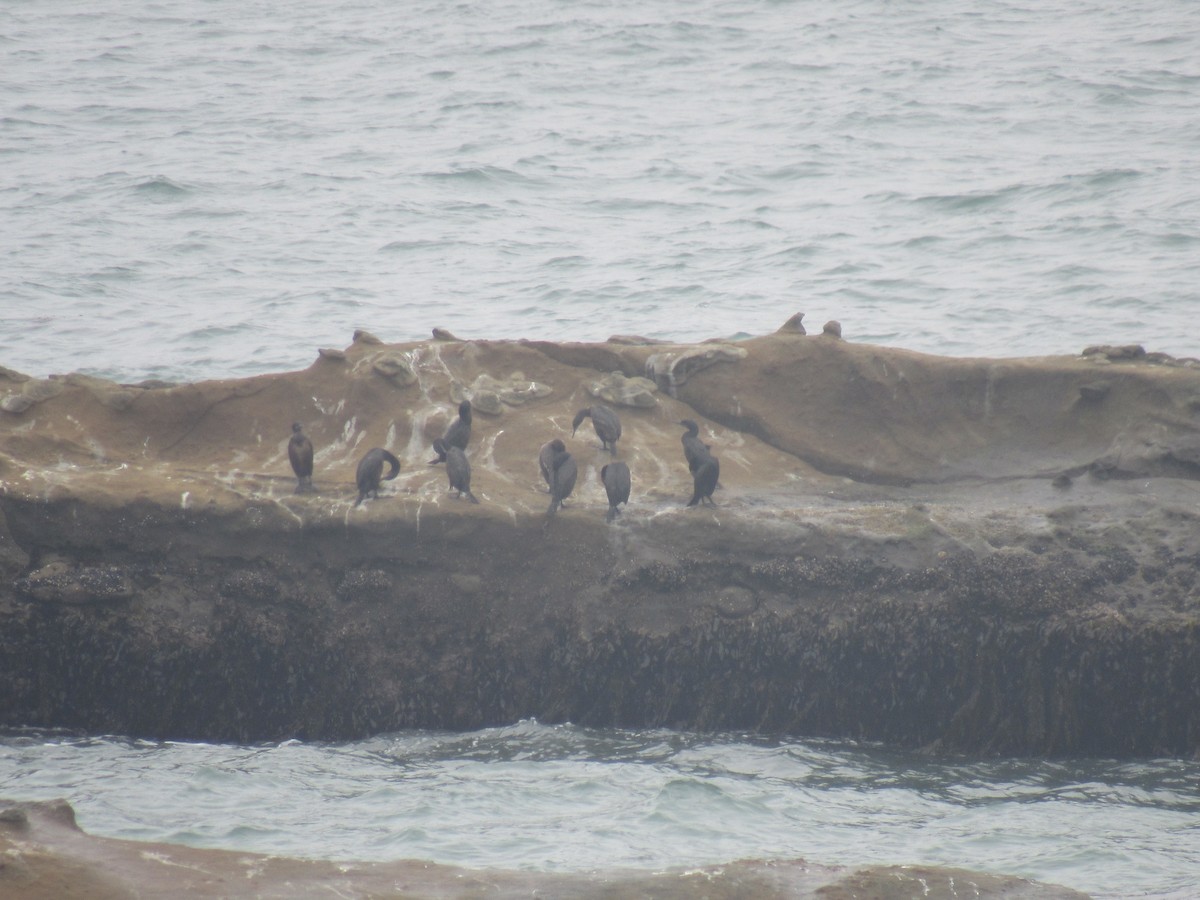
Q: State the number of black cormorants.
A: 10